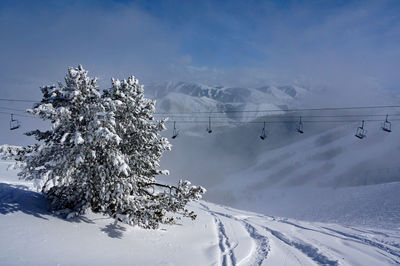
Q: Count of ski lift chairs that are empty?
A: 7